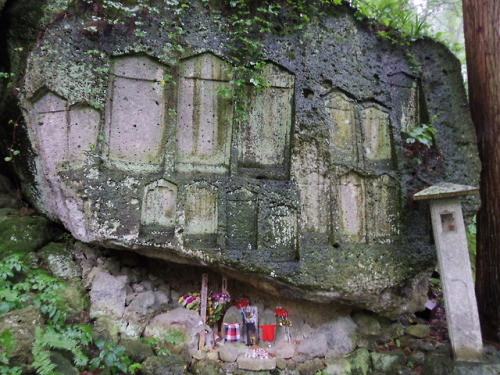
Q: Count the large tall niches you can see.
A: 3